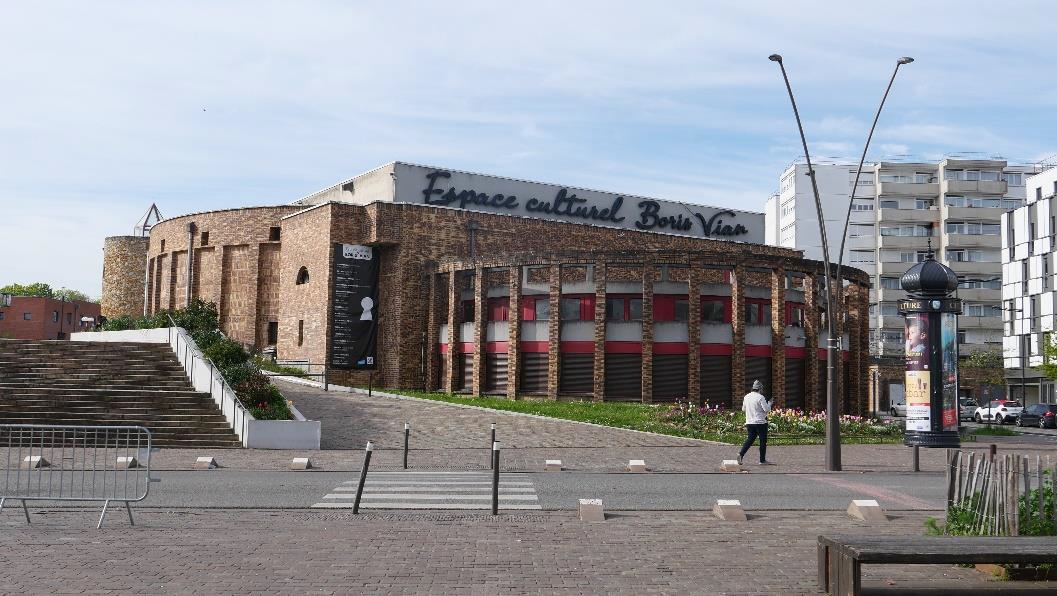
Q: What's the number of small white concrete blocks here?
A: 10